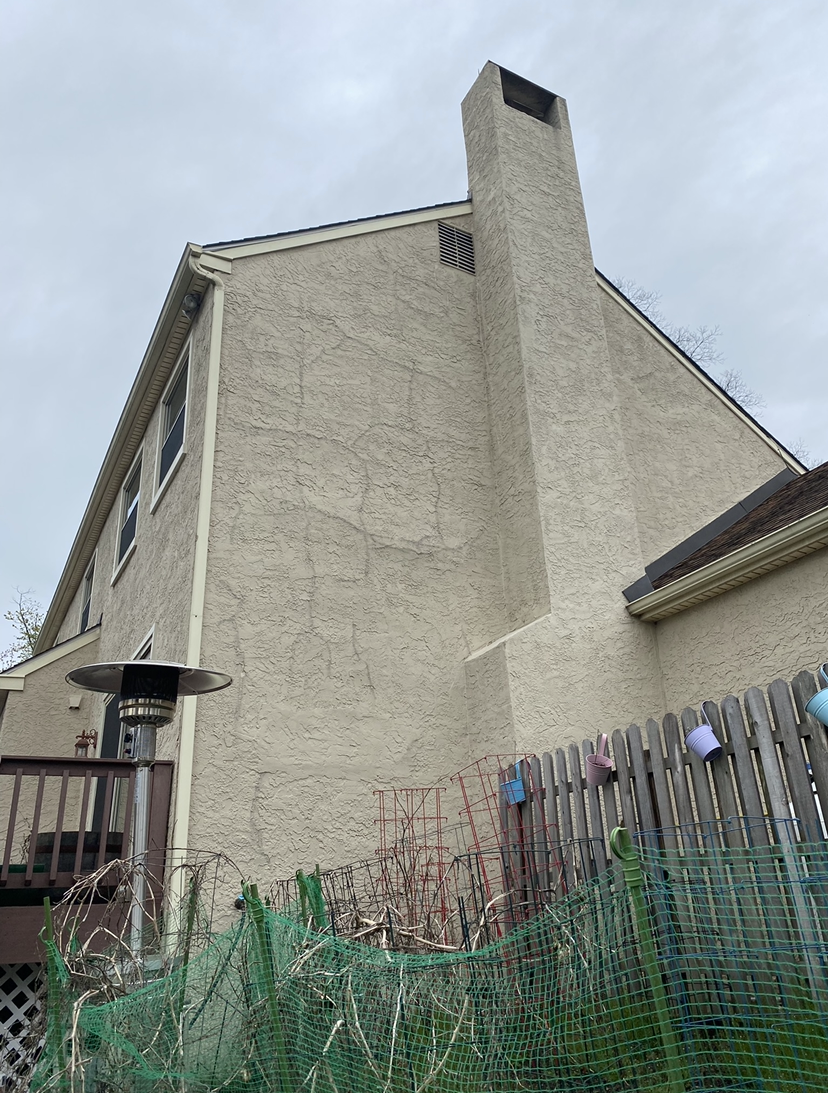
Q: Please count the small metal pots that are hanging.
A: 4